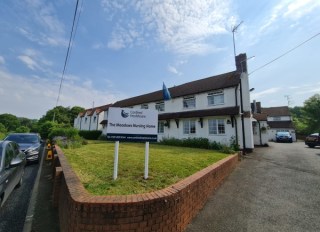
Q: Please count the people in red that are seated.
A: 0